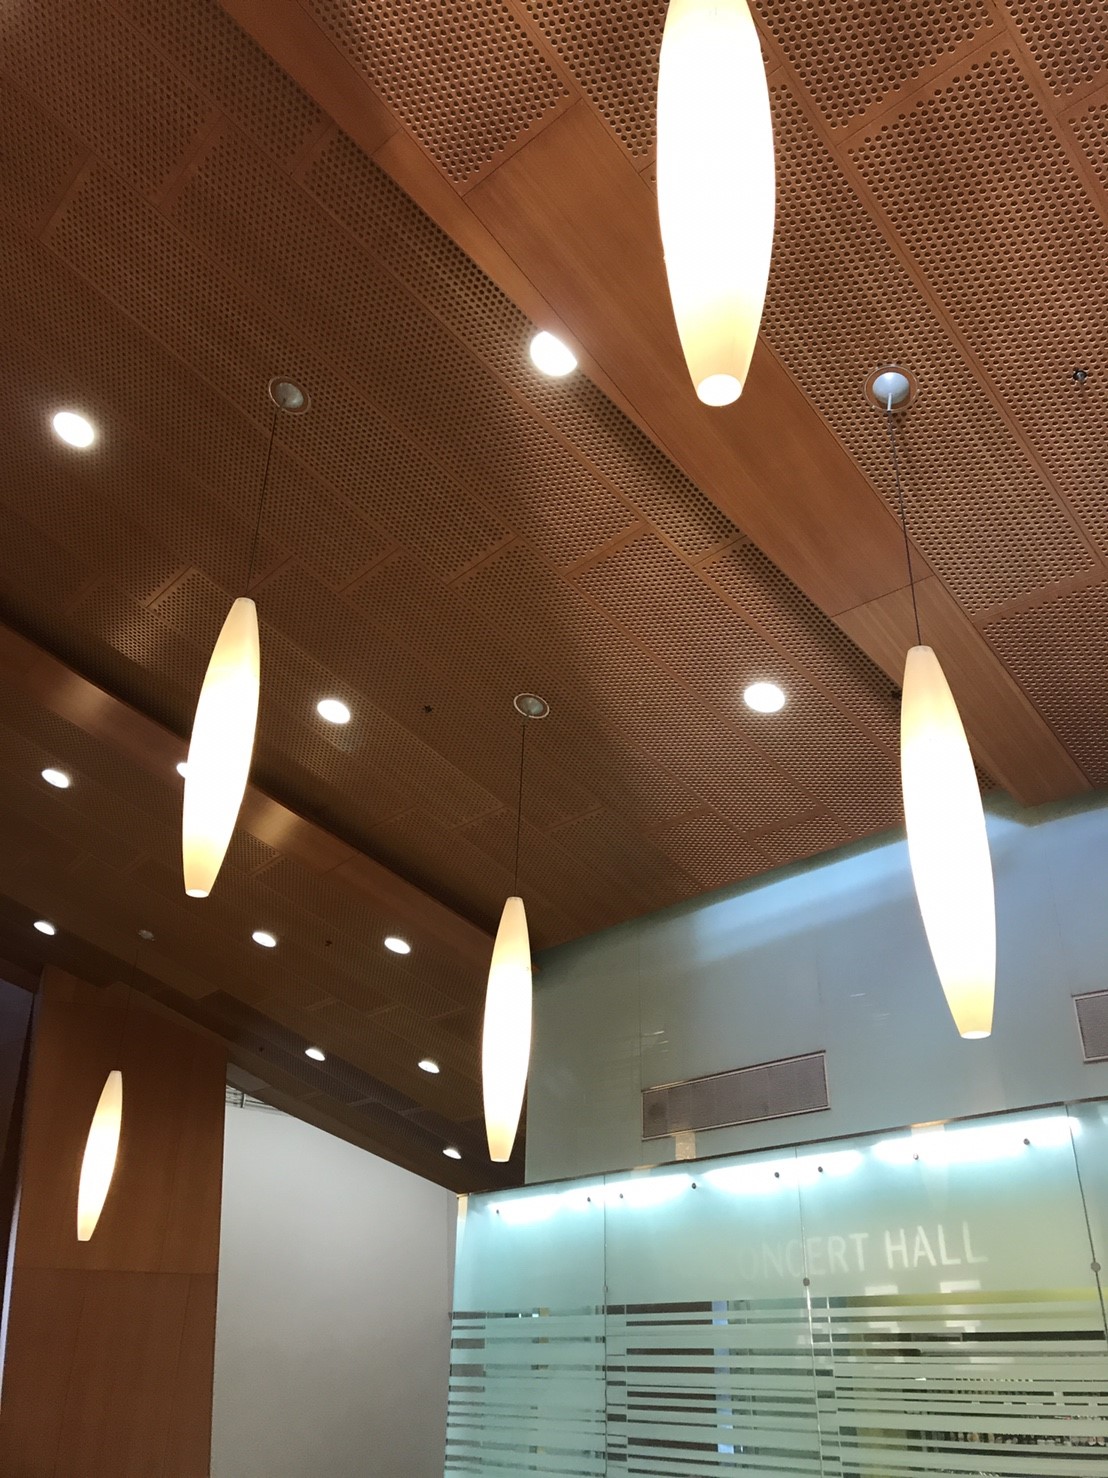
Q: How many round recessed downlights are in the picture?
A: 12